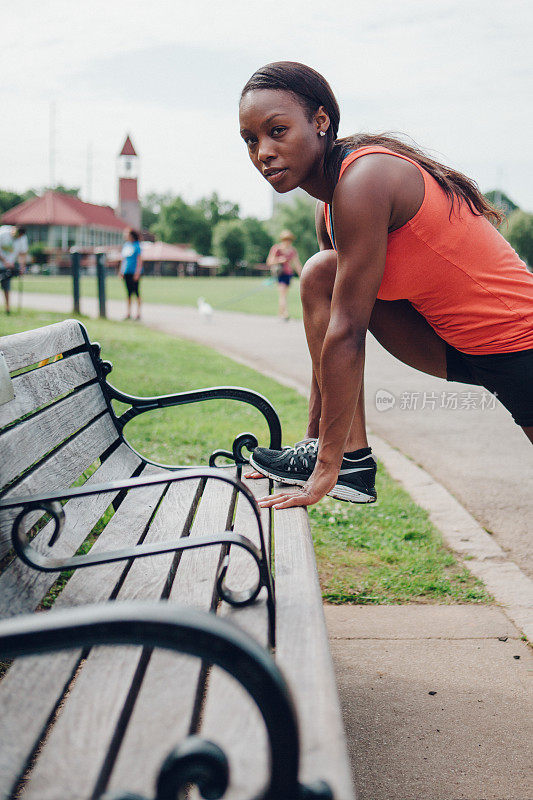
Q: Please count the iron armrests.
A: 3